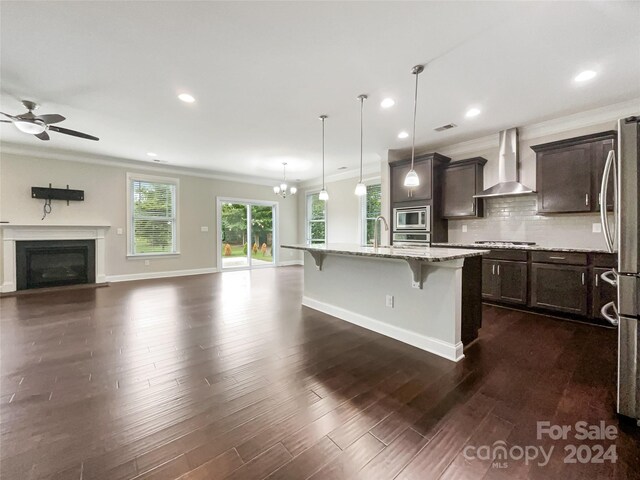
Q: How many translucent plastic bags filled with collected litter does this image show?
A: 0